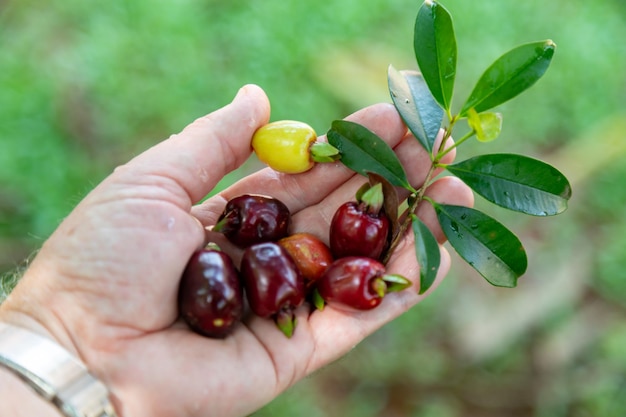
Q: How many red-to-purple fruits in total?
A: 6